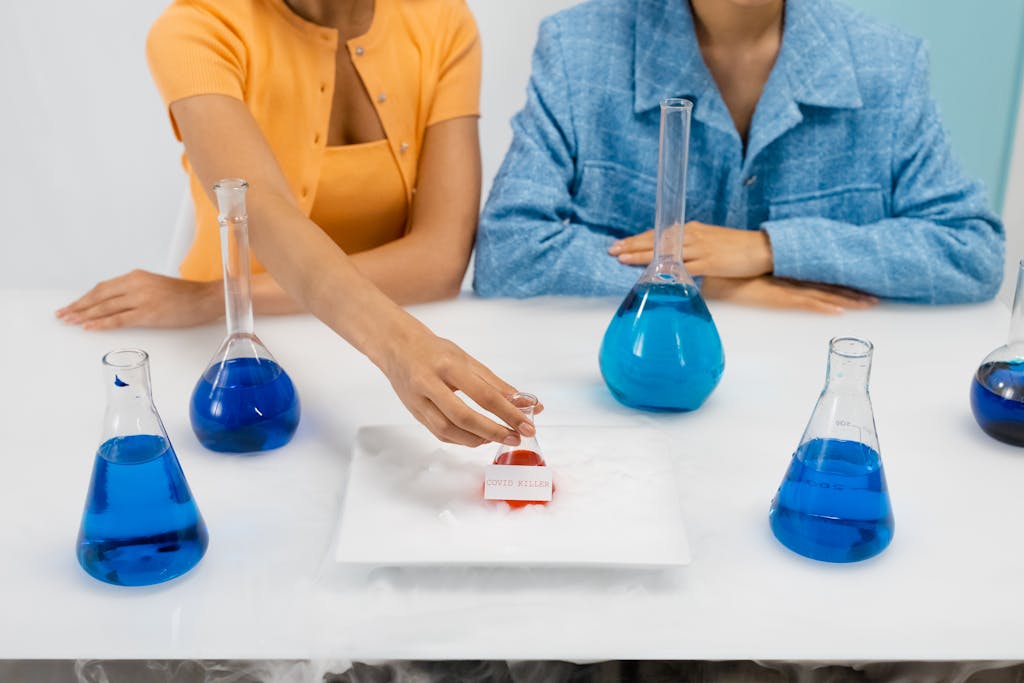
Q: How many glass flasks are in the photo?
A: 6